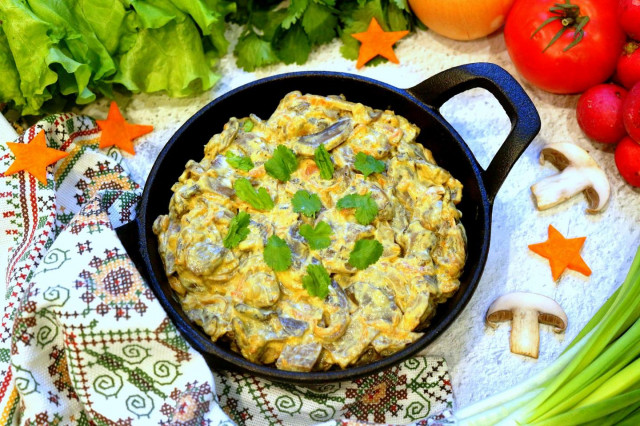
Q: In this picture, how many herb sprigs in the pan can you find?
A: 12